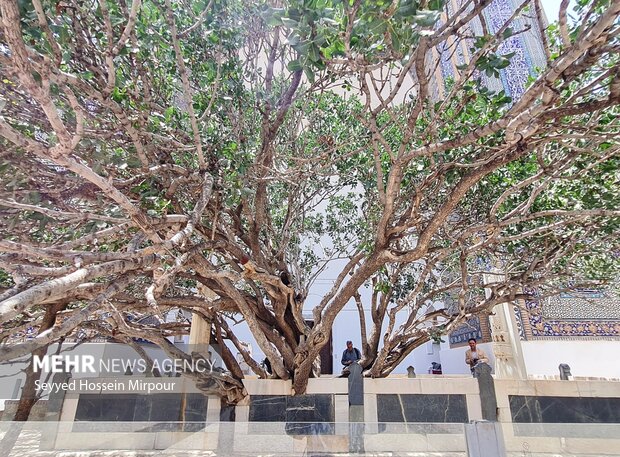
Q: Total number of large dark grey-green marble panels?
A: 4